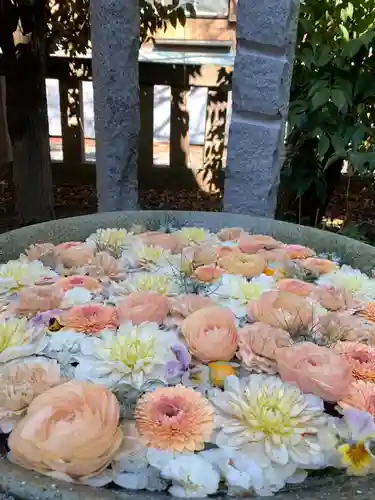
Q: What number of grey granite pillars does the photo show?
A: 2